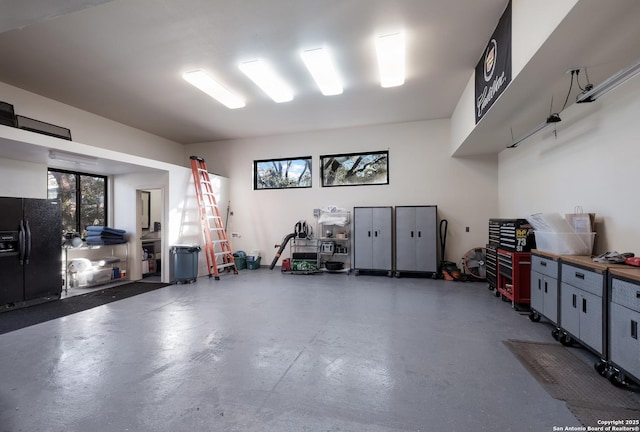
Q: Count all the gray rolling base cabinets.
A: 3